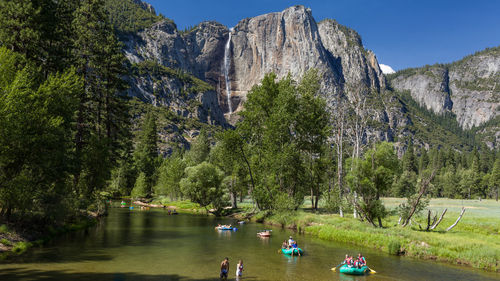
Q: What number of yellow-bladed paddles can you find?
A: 3